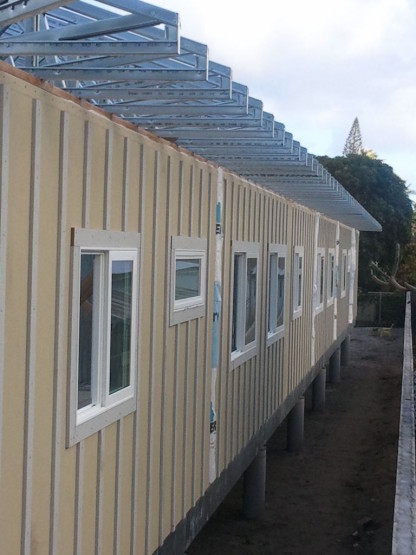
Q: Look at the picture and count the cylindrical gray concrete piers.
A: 5